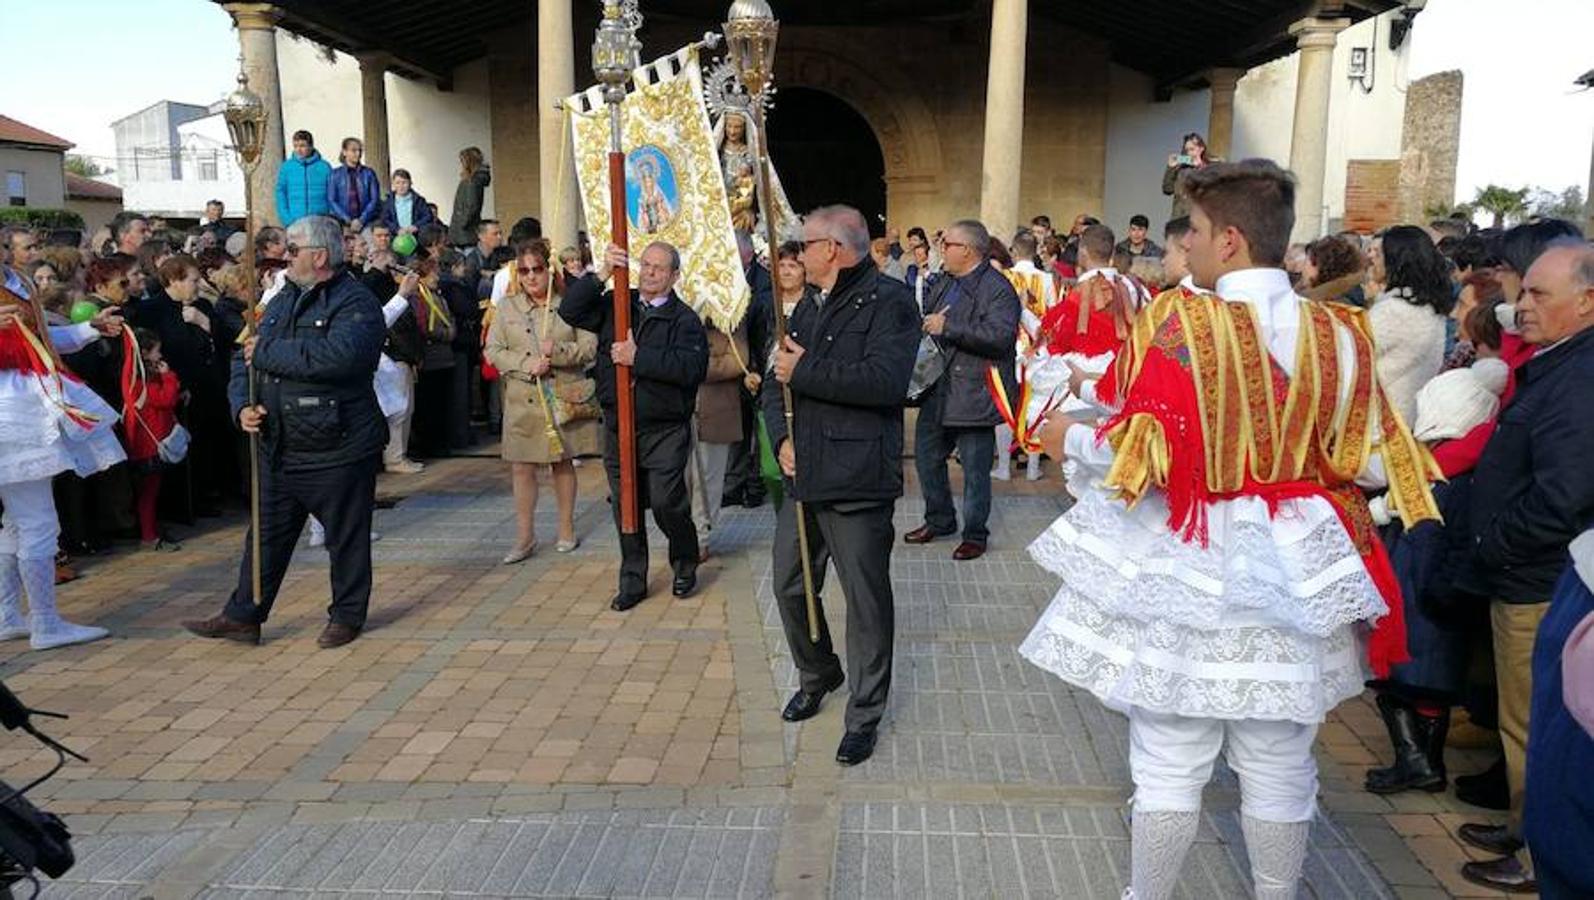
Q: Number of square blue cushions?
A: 0